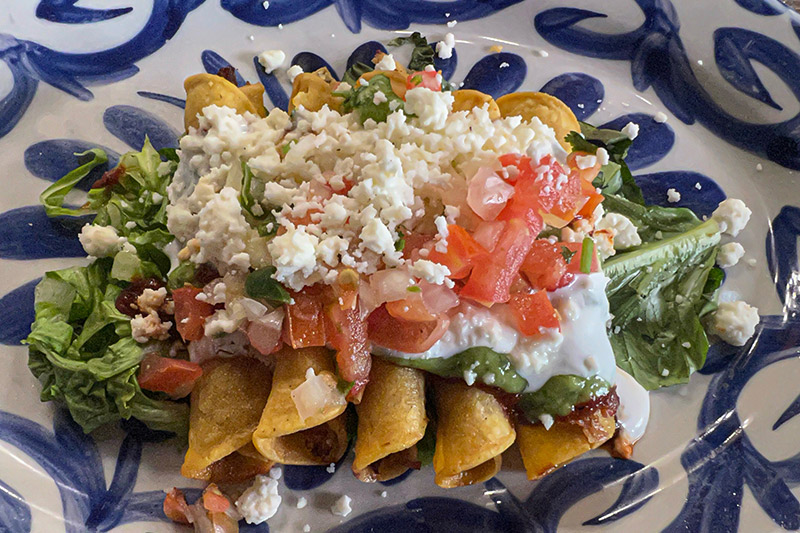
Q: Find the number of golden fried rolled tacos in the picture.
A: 5